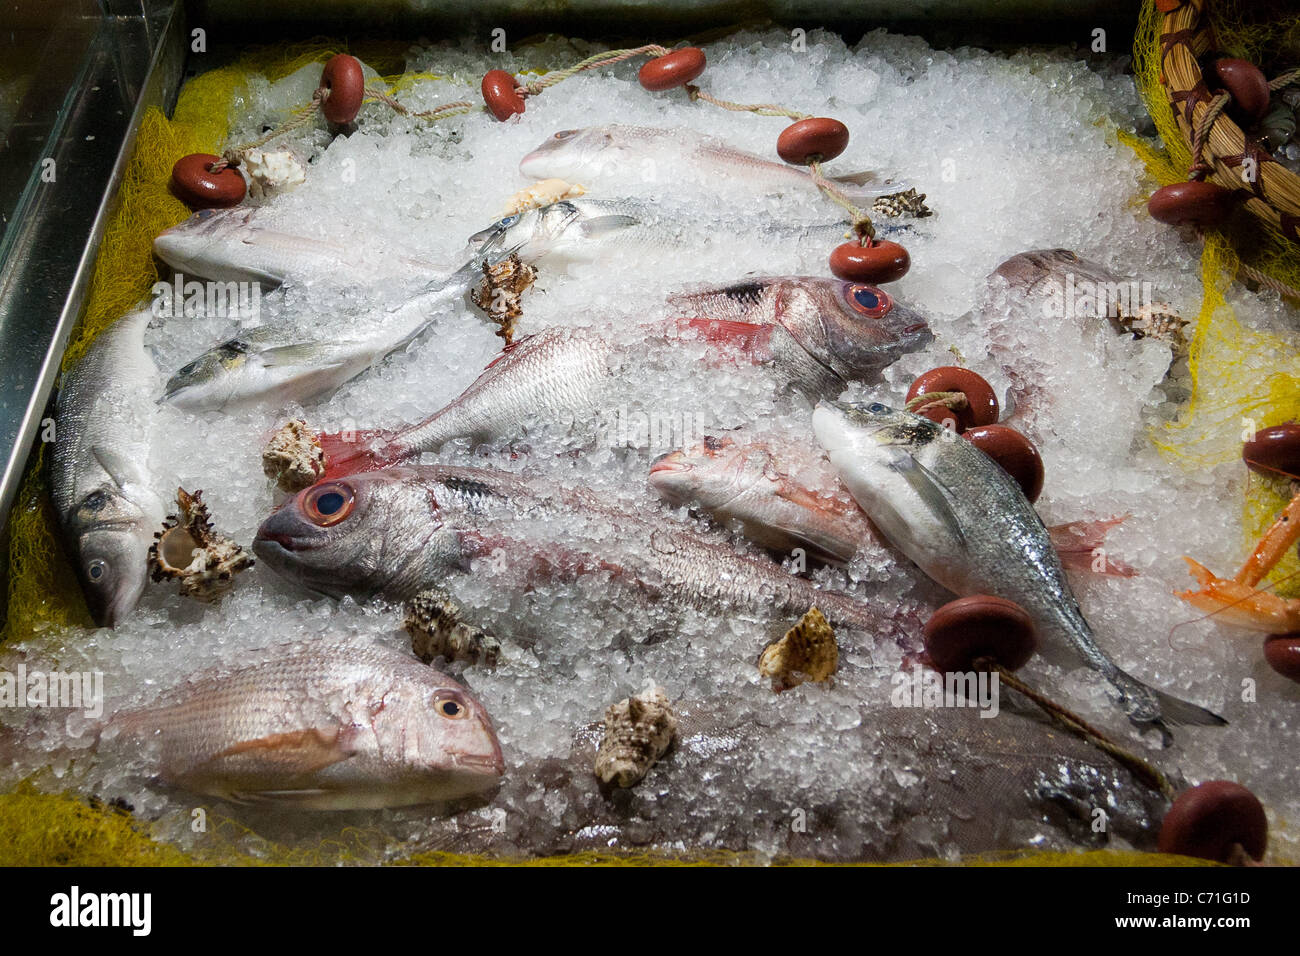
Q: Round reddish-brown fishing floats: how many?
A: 14